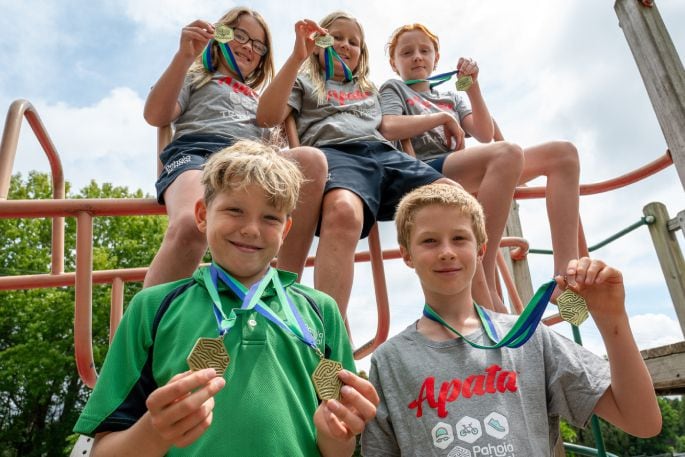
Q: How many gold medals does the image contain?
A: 6